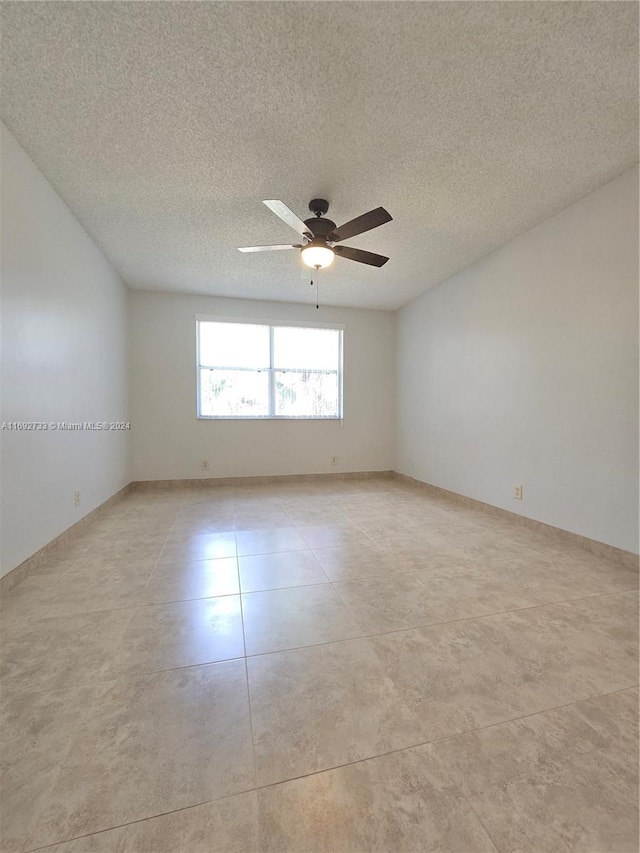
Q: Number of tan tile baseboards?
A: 3